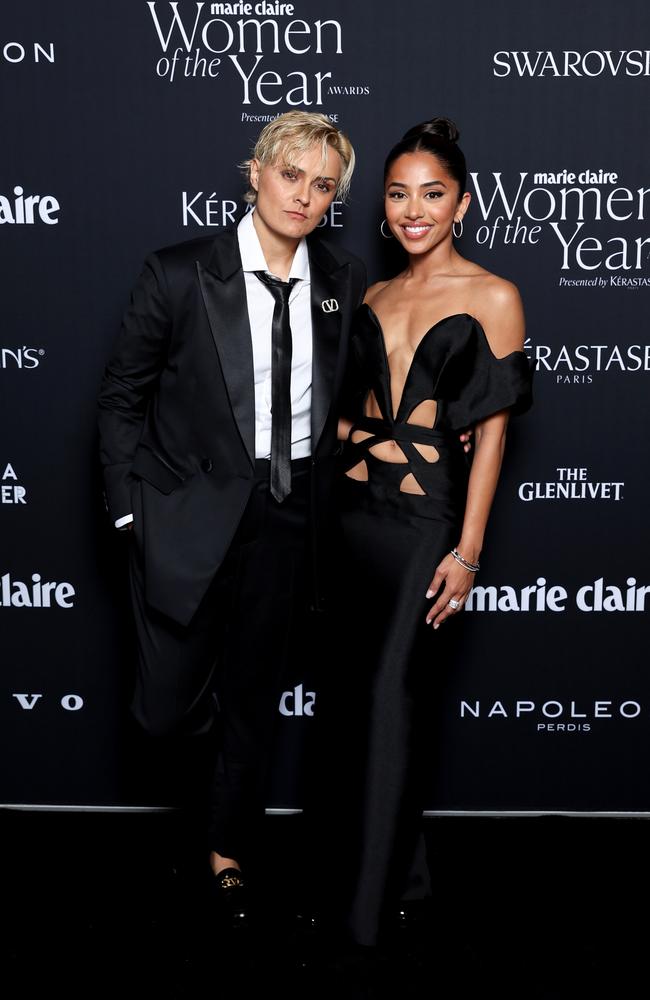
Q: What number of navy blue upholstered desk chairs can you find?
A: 0